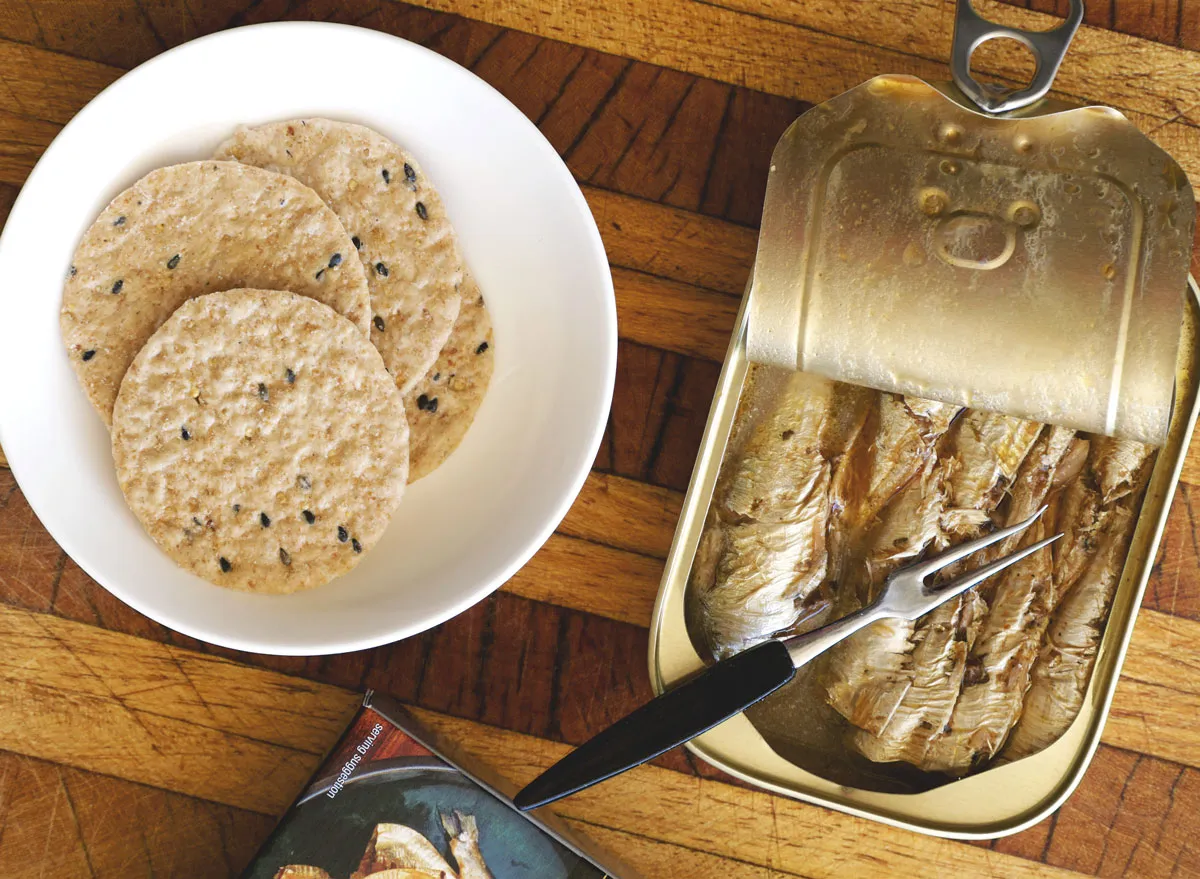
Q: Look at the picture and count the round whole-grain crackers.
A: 4